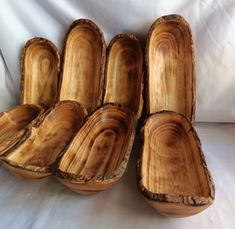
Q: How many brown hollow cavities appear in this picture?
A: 8